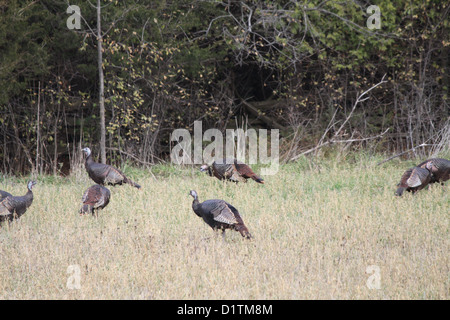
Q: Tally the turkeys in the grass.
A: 7